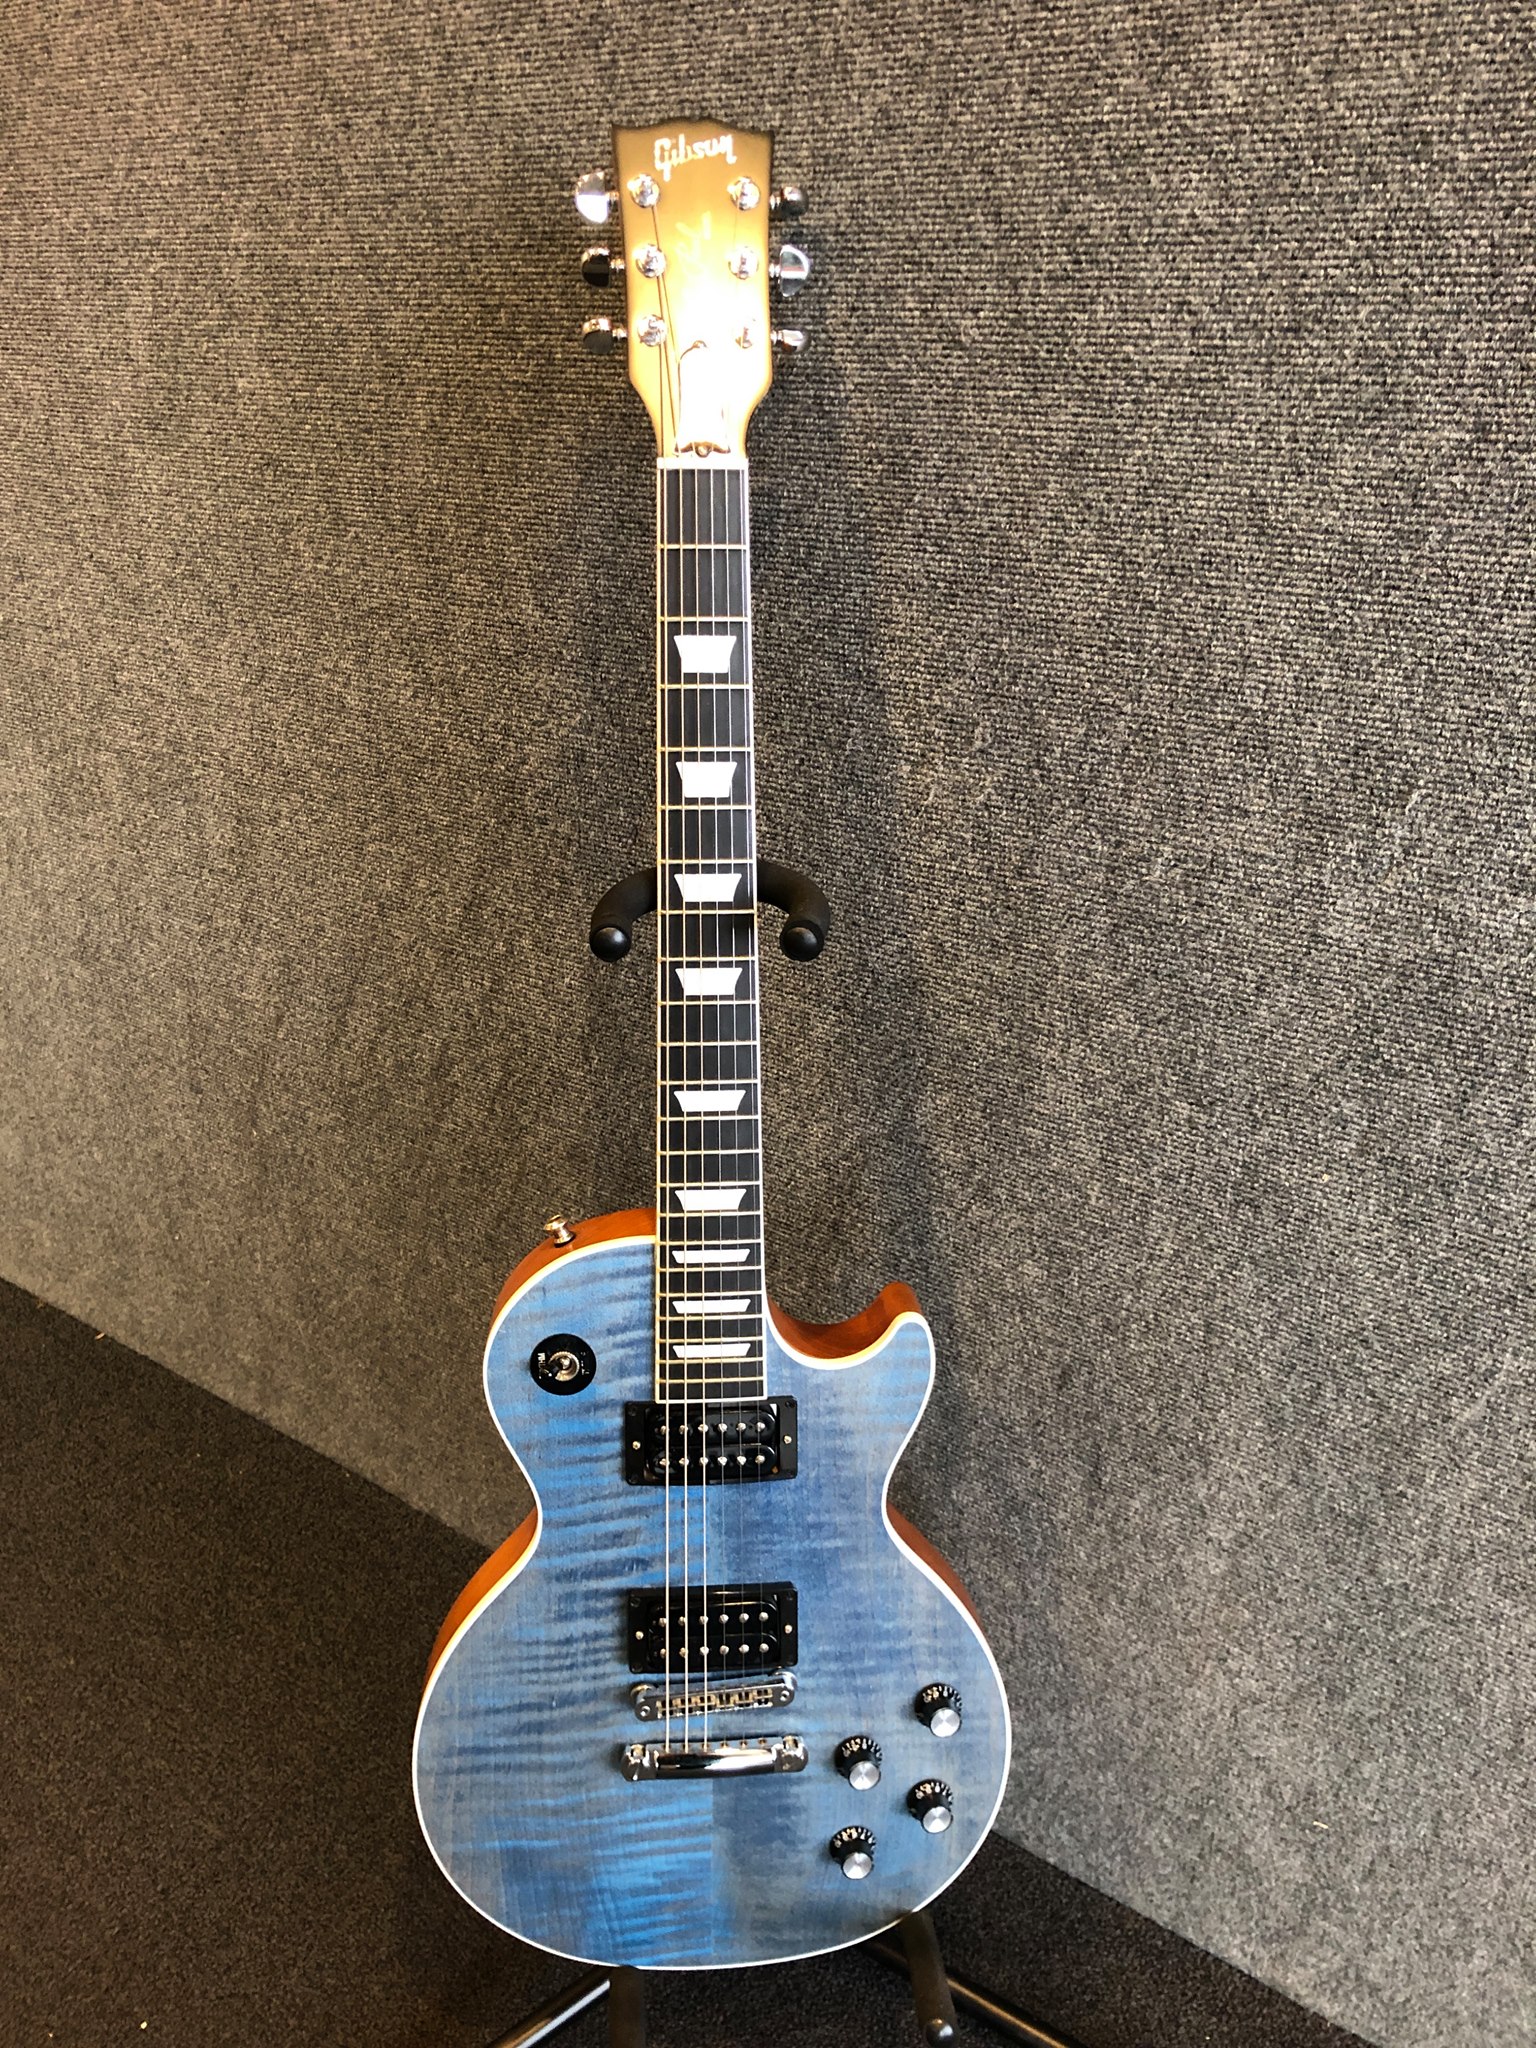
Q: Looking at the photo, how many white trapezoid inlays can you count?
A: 9